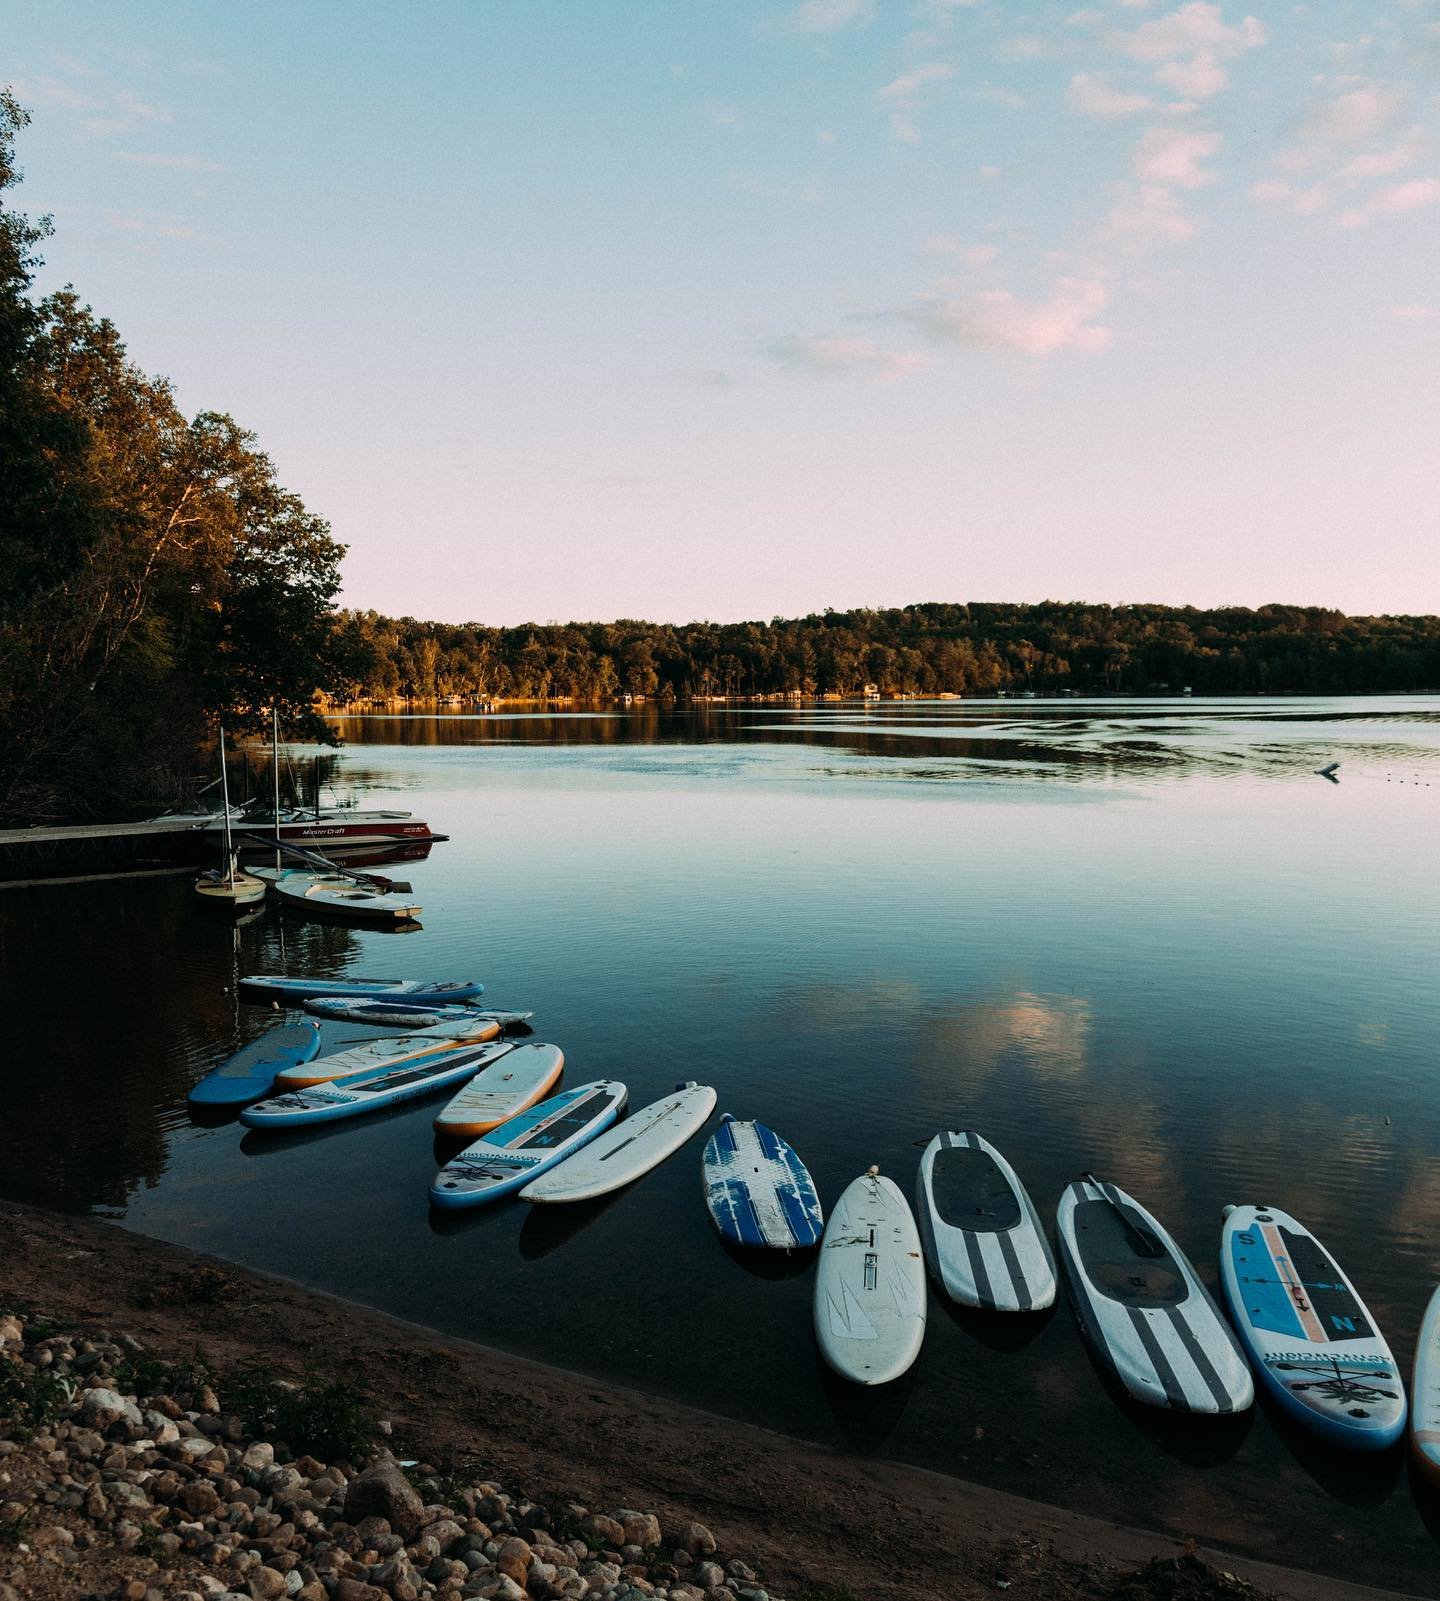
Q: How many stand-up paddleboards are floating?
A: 14